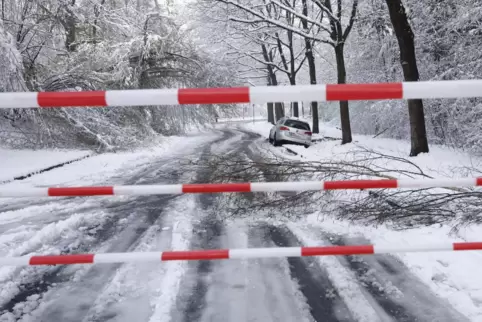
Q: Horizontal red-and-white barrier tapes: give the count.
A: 3